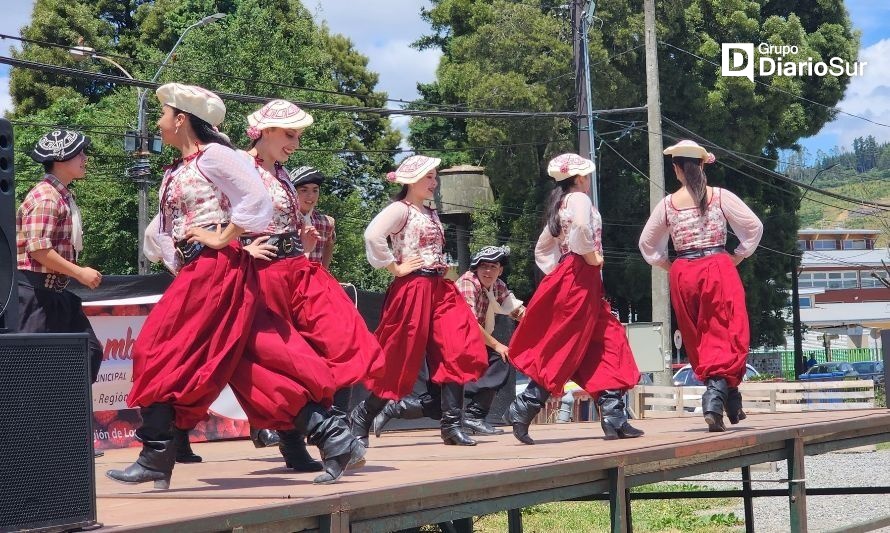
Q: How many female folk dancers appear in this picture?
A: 5